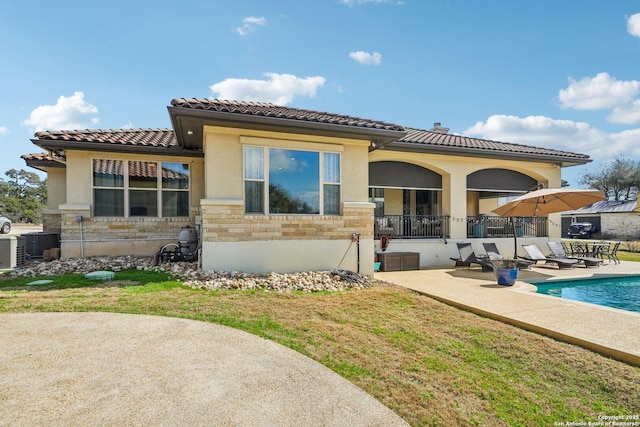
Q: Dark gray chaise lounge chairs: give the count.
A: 4